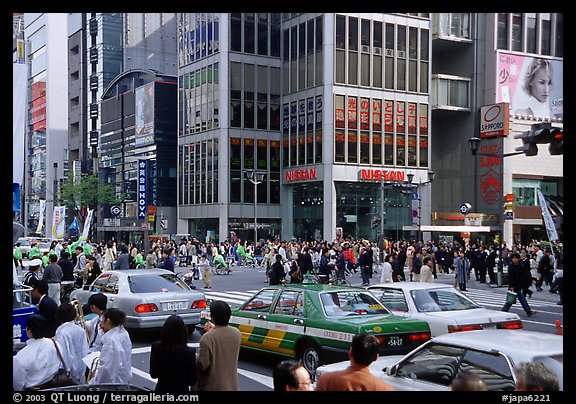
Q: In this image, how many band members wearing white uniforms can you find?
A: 4